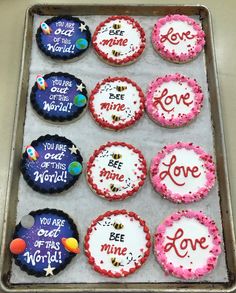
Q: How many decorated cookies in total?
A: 12